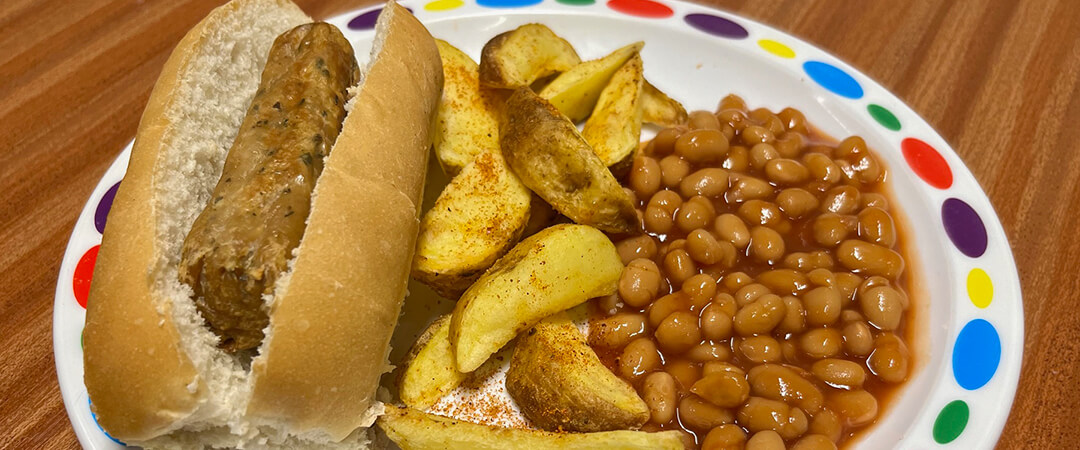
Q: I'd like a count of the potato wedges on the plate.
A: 11